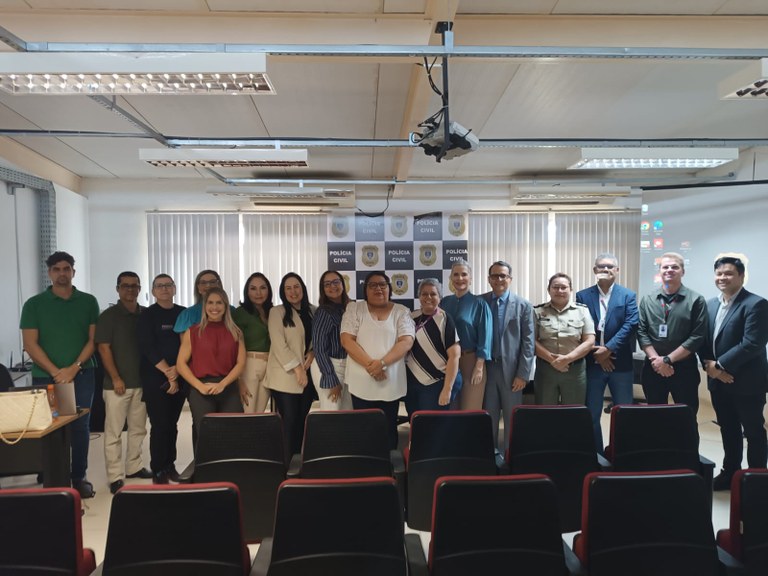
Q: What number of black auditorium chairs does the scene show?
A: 11